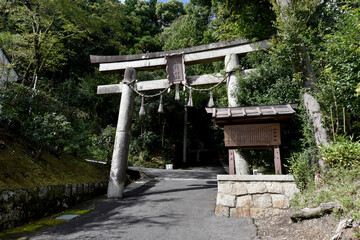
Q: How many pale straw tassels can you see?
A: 5